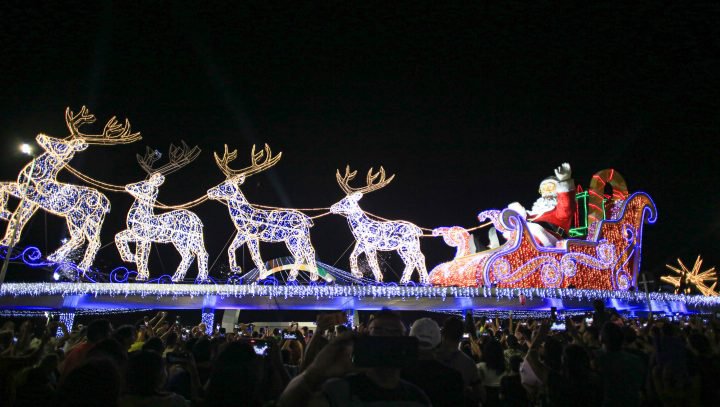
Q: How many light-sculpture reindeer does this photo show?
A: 4